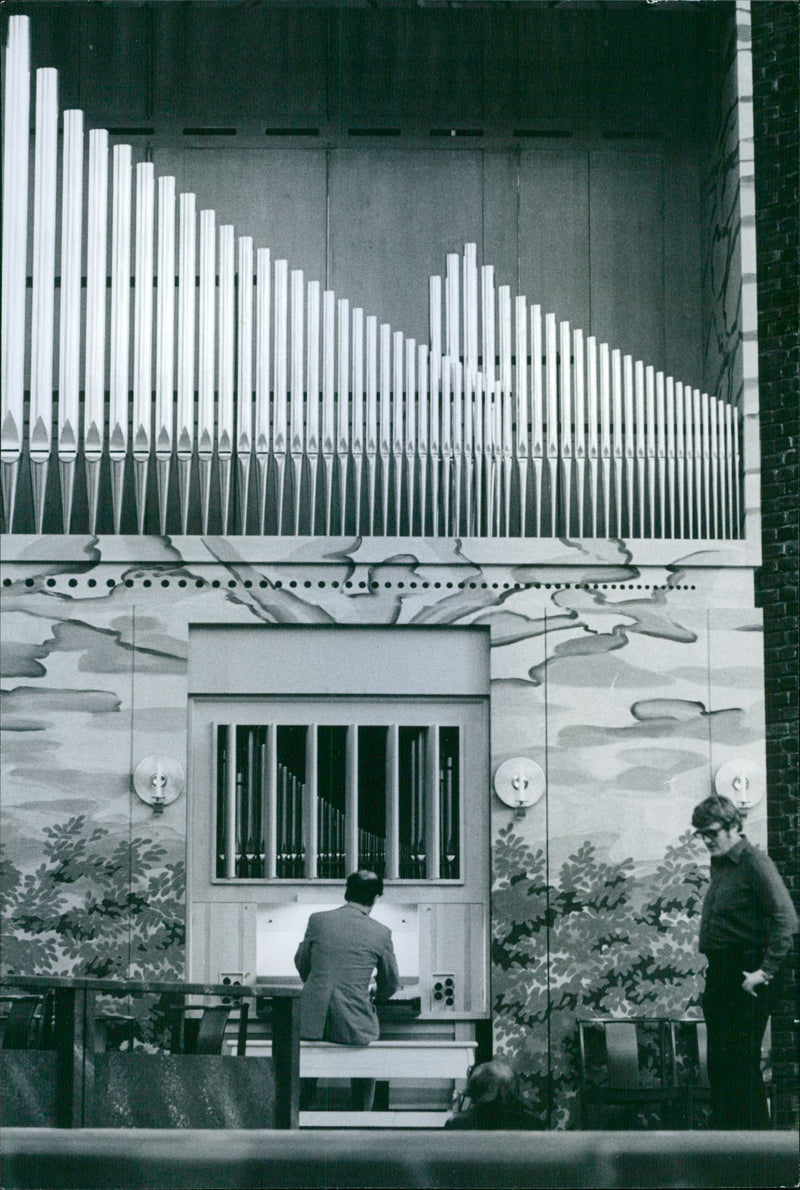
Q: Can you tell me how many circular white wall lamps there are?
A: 3